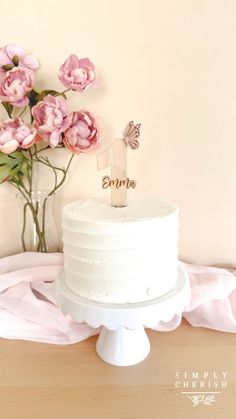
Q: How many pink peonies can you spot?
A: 6